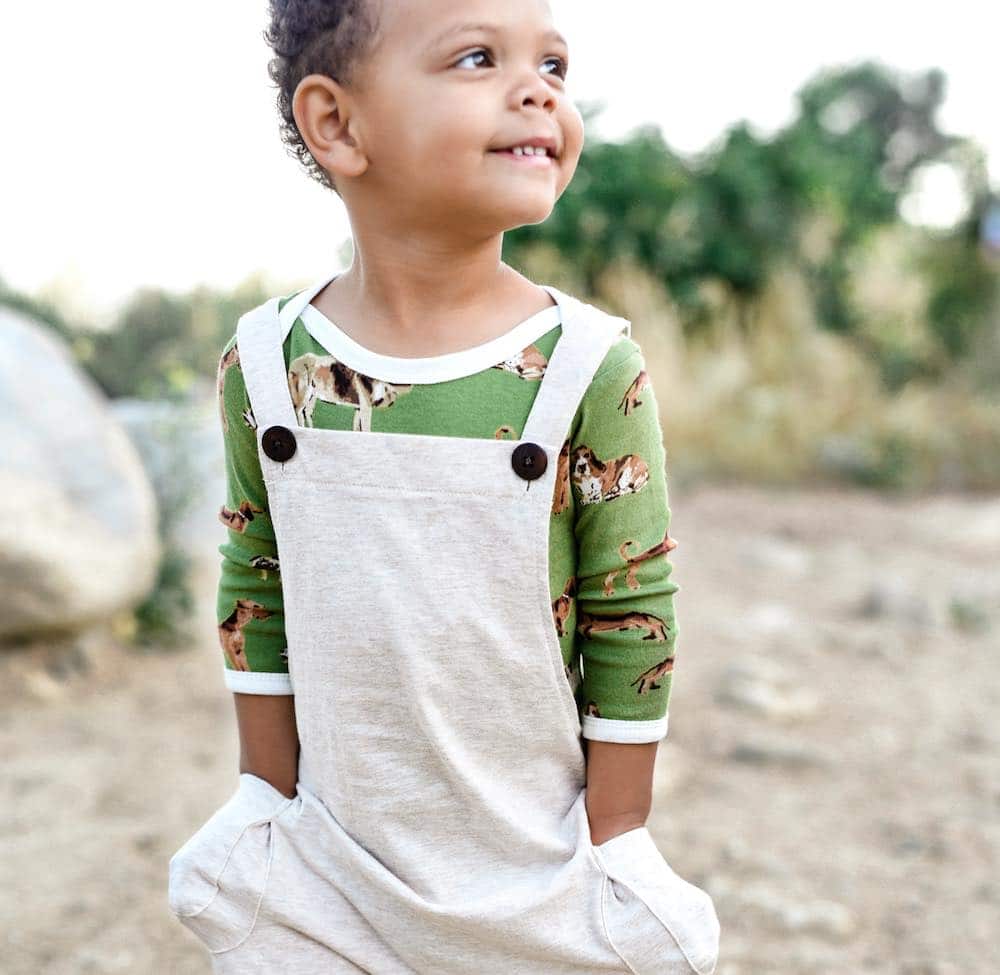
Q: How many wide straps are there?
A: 2